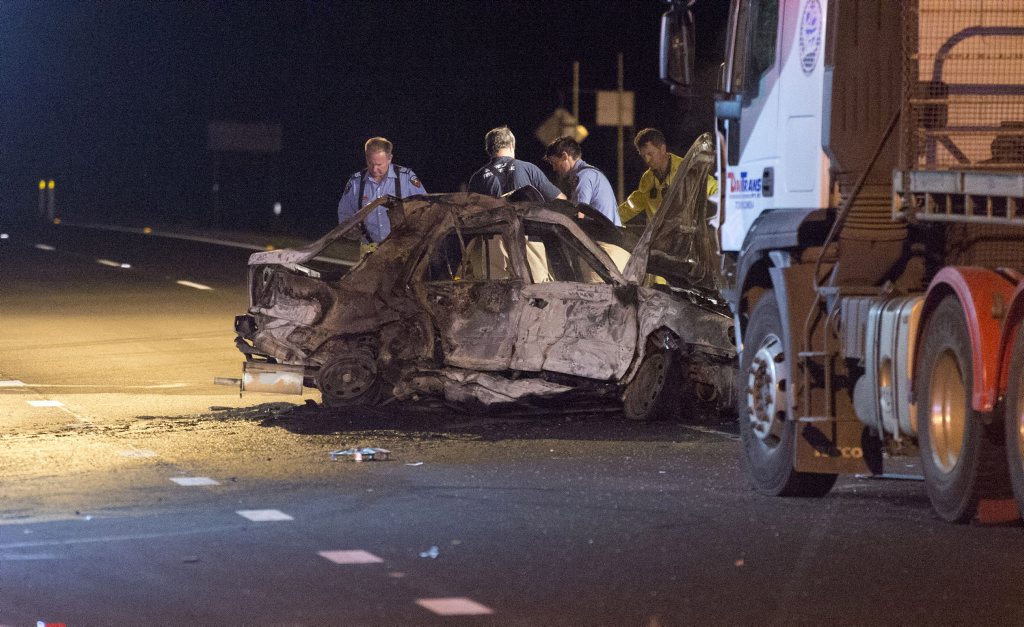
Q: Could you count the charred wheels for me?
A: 2